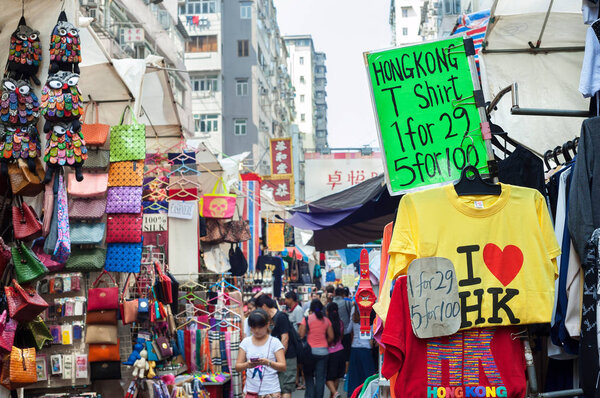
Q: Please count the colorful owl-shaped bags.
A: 6